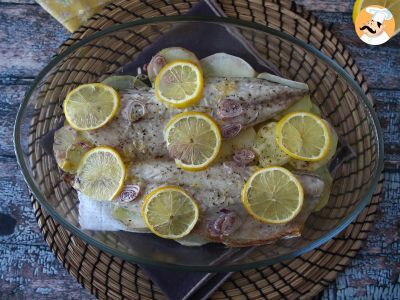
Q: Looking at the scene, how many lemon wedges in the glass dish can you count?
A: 7